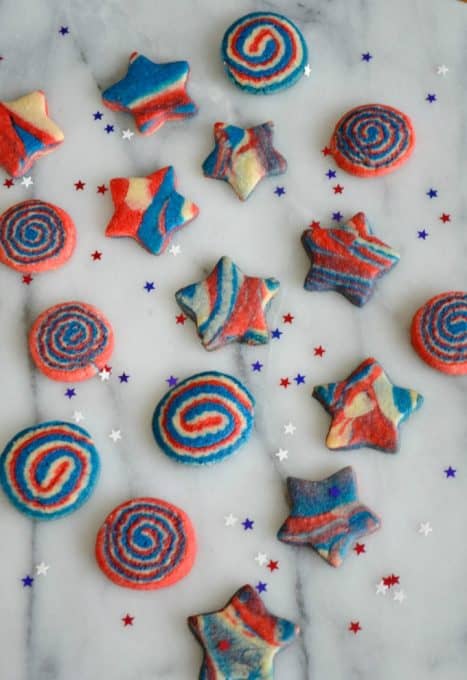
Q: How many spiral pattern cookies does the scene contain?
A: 8